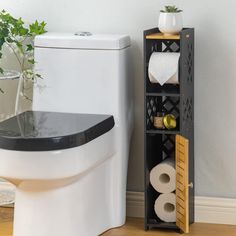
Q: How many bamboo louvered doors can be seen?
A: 1